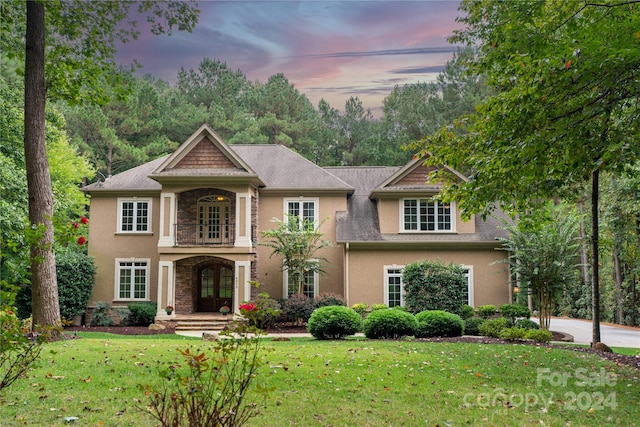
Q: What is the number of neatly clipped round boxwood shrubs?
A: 3